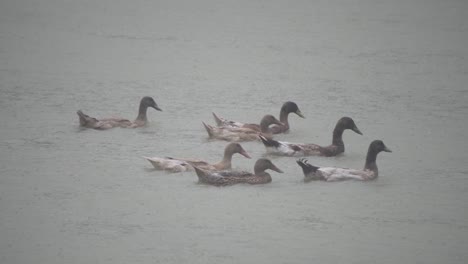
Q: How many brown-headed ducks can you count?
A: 3